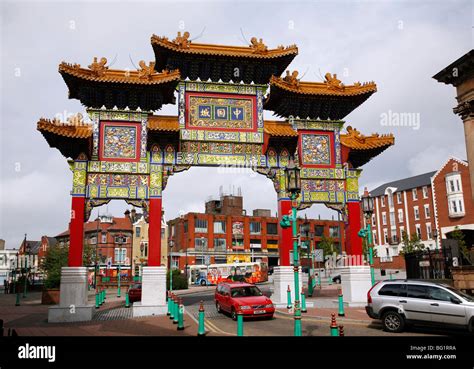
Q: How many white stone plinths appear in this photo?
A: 4